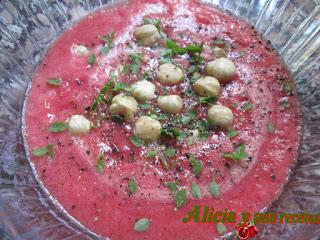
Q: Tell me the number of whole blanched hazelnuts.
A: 10